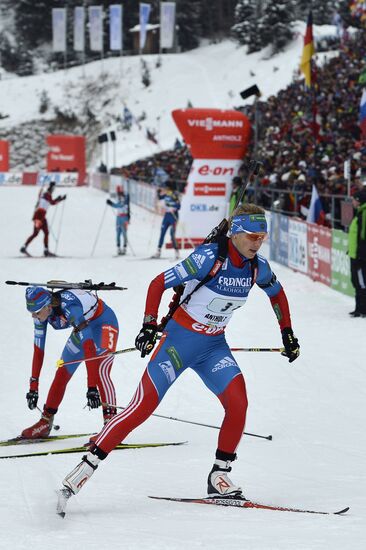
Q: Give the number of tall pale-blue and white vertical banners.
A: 6